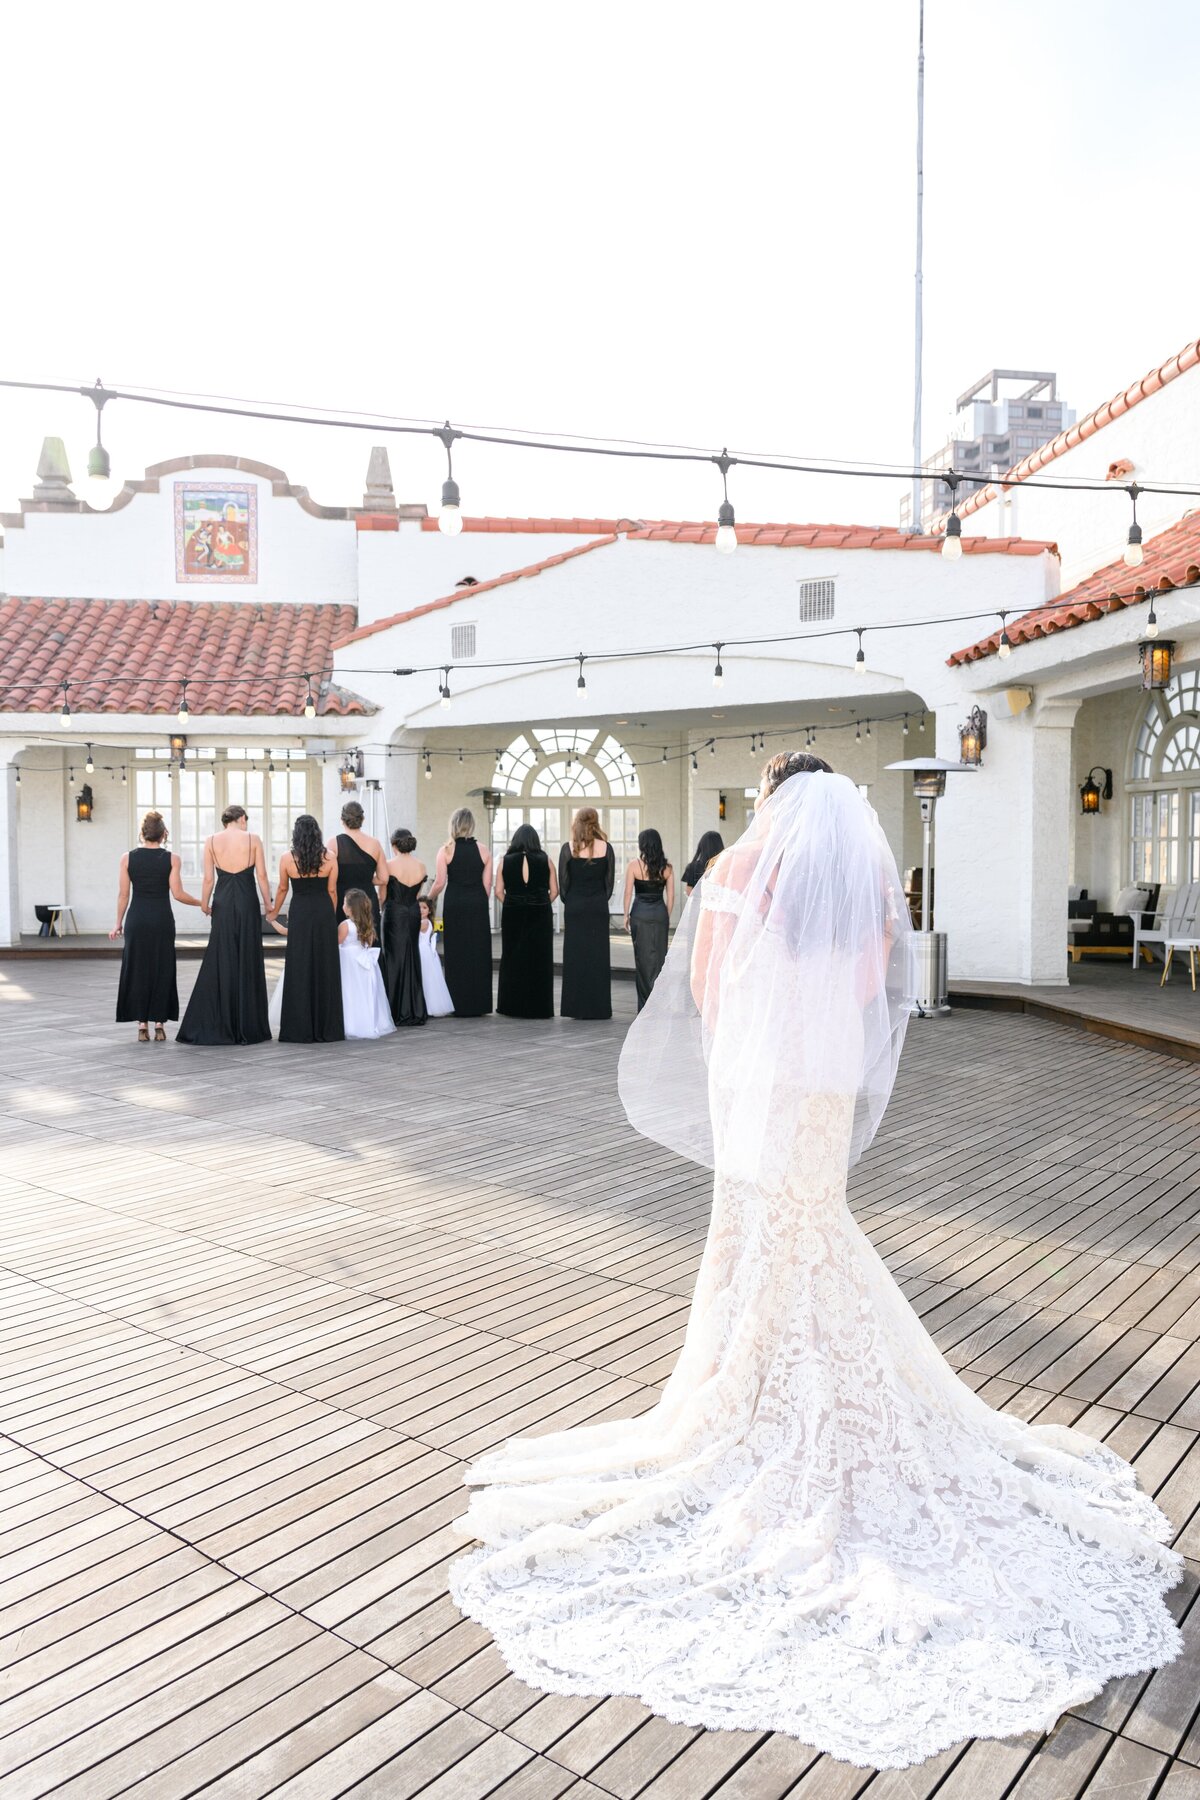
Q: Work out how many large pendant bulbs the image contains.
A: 5